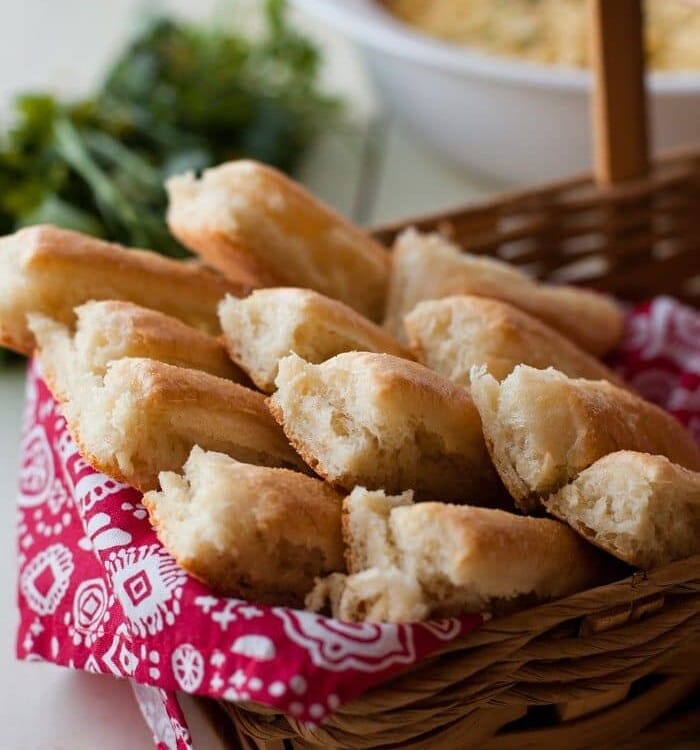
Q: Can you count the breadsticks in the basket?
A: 12